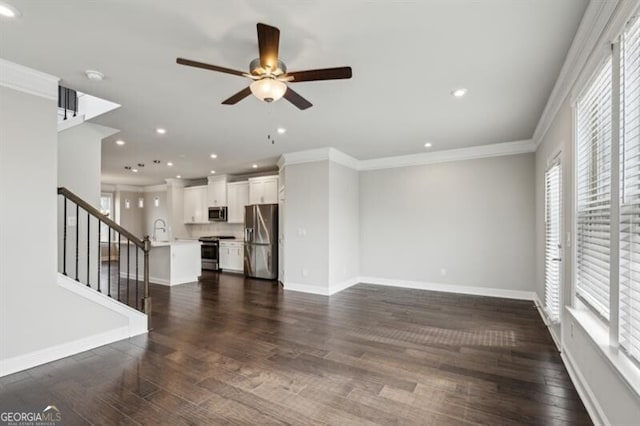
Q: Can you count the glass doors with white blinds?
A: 1